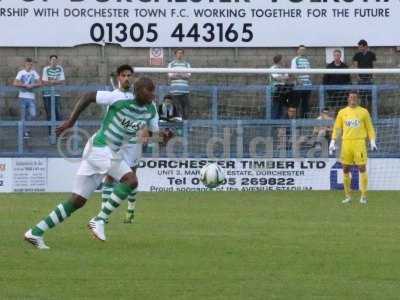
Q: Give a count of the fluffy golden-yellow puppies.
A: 0